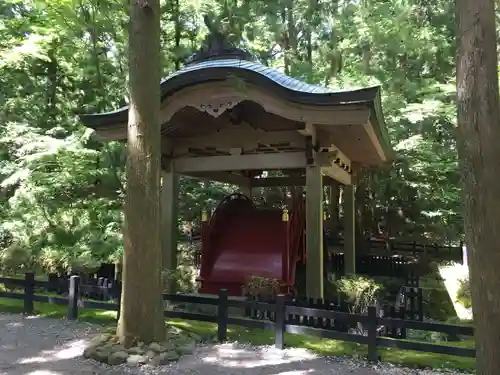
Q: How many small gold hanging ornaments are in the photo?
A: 2